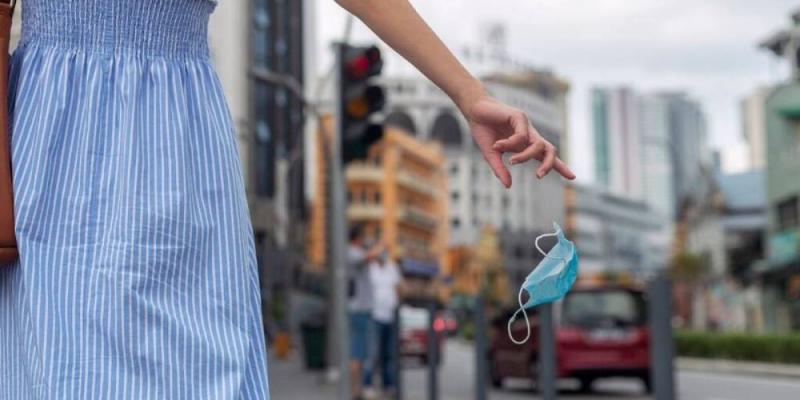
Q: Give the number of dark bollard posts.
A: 5